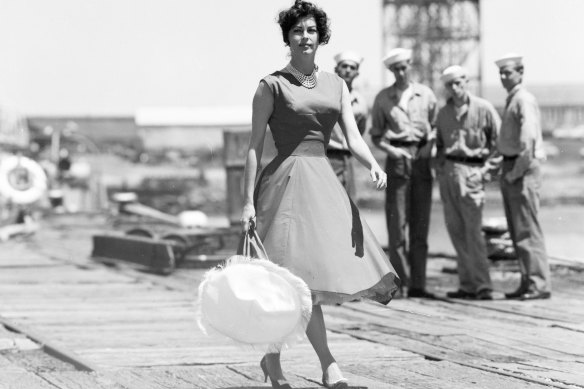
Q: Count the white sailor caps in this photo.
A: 4